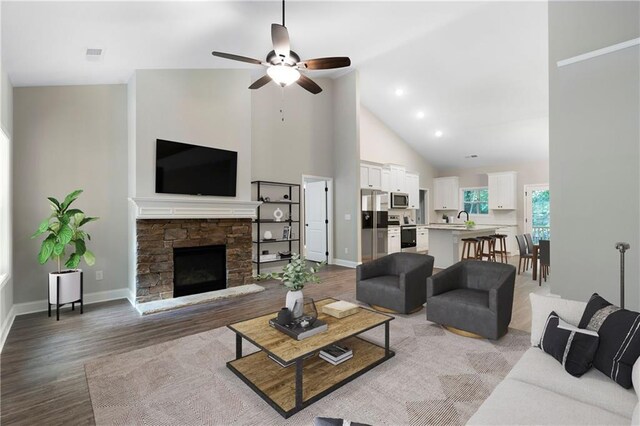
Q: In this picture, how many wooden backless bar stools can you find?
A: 3